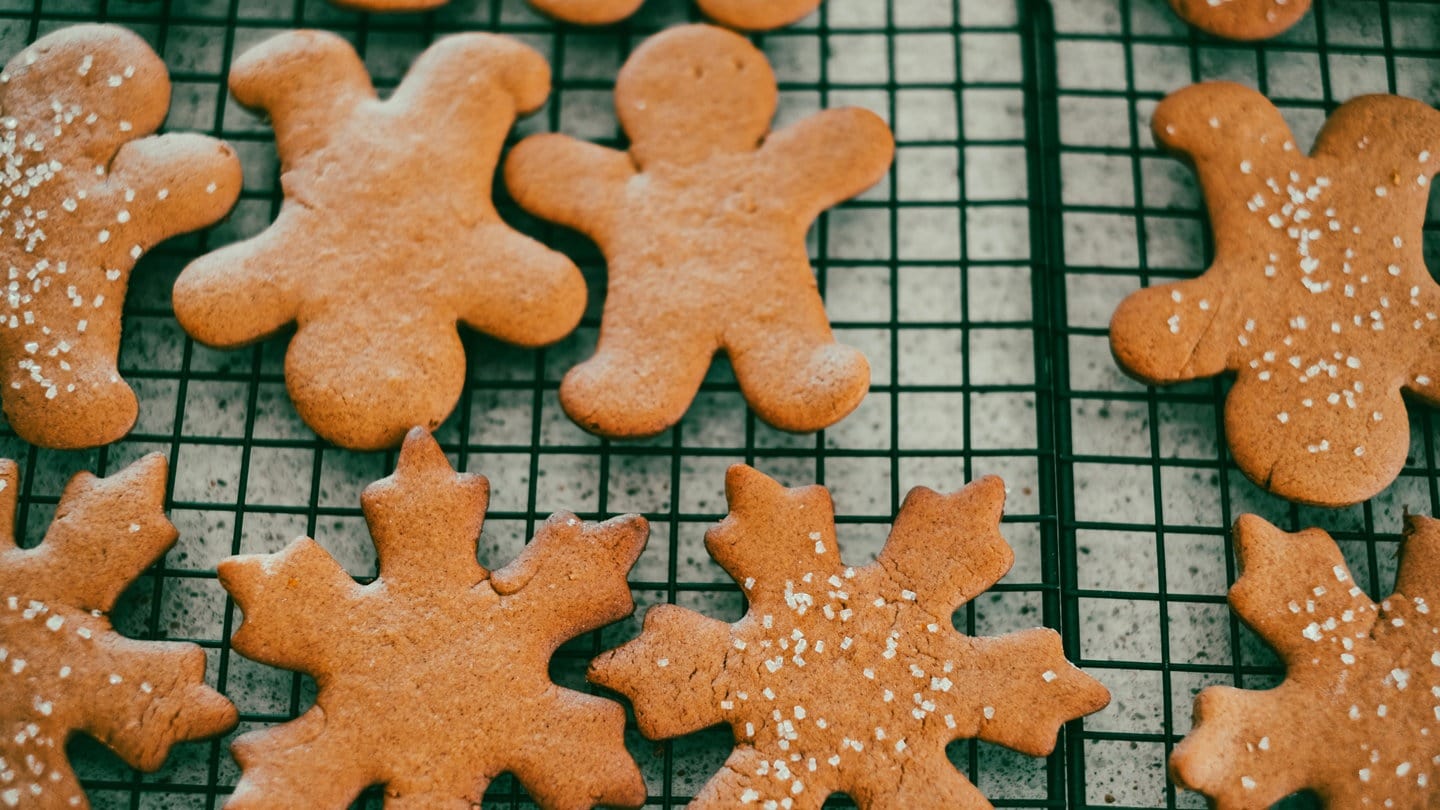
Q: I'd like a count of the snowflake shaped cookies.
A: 4